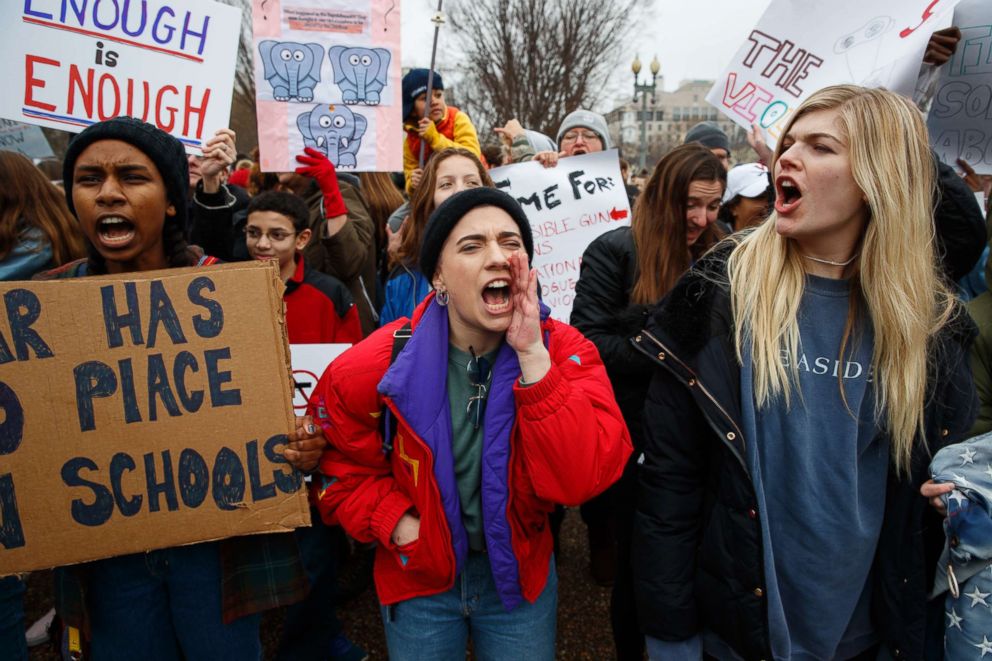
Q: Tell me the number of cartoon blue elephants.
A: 3